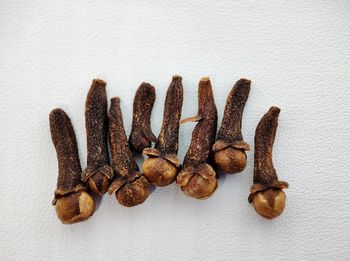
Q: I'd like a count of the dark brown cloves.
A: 8